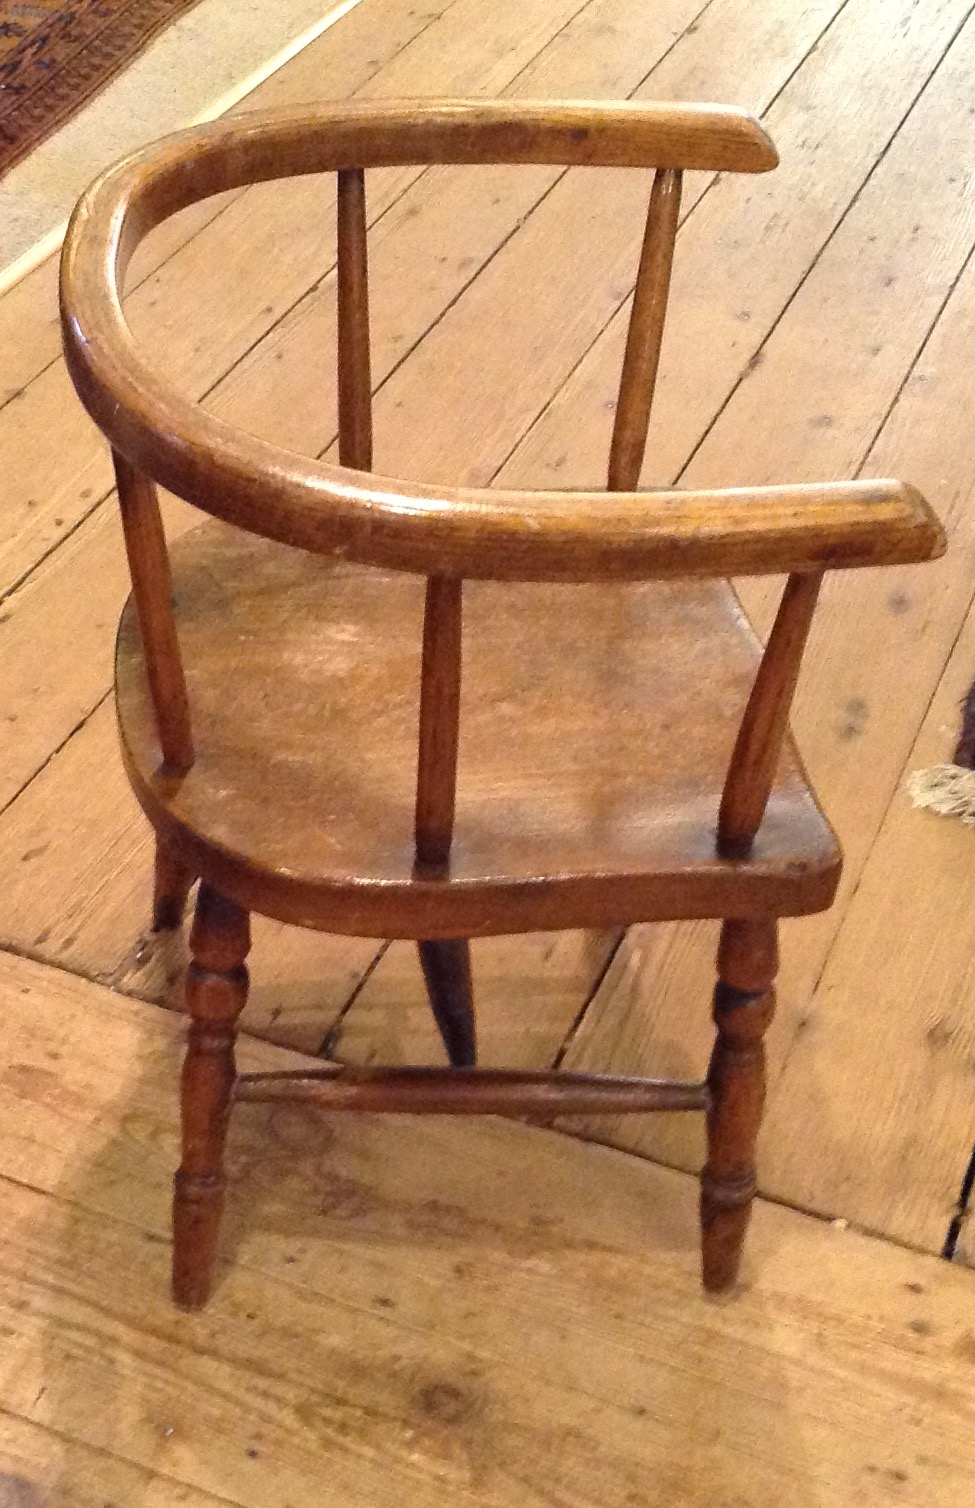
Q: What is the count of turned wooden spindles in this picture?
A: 5